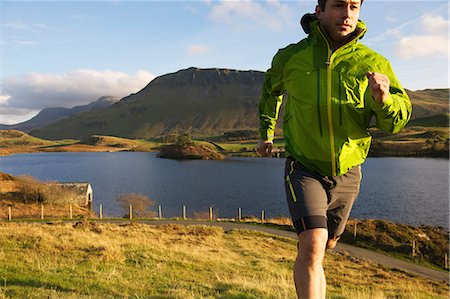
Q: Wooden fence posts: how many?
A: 13